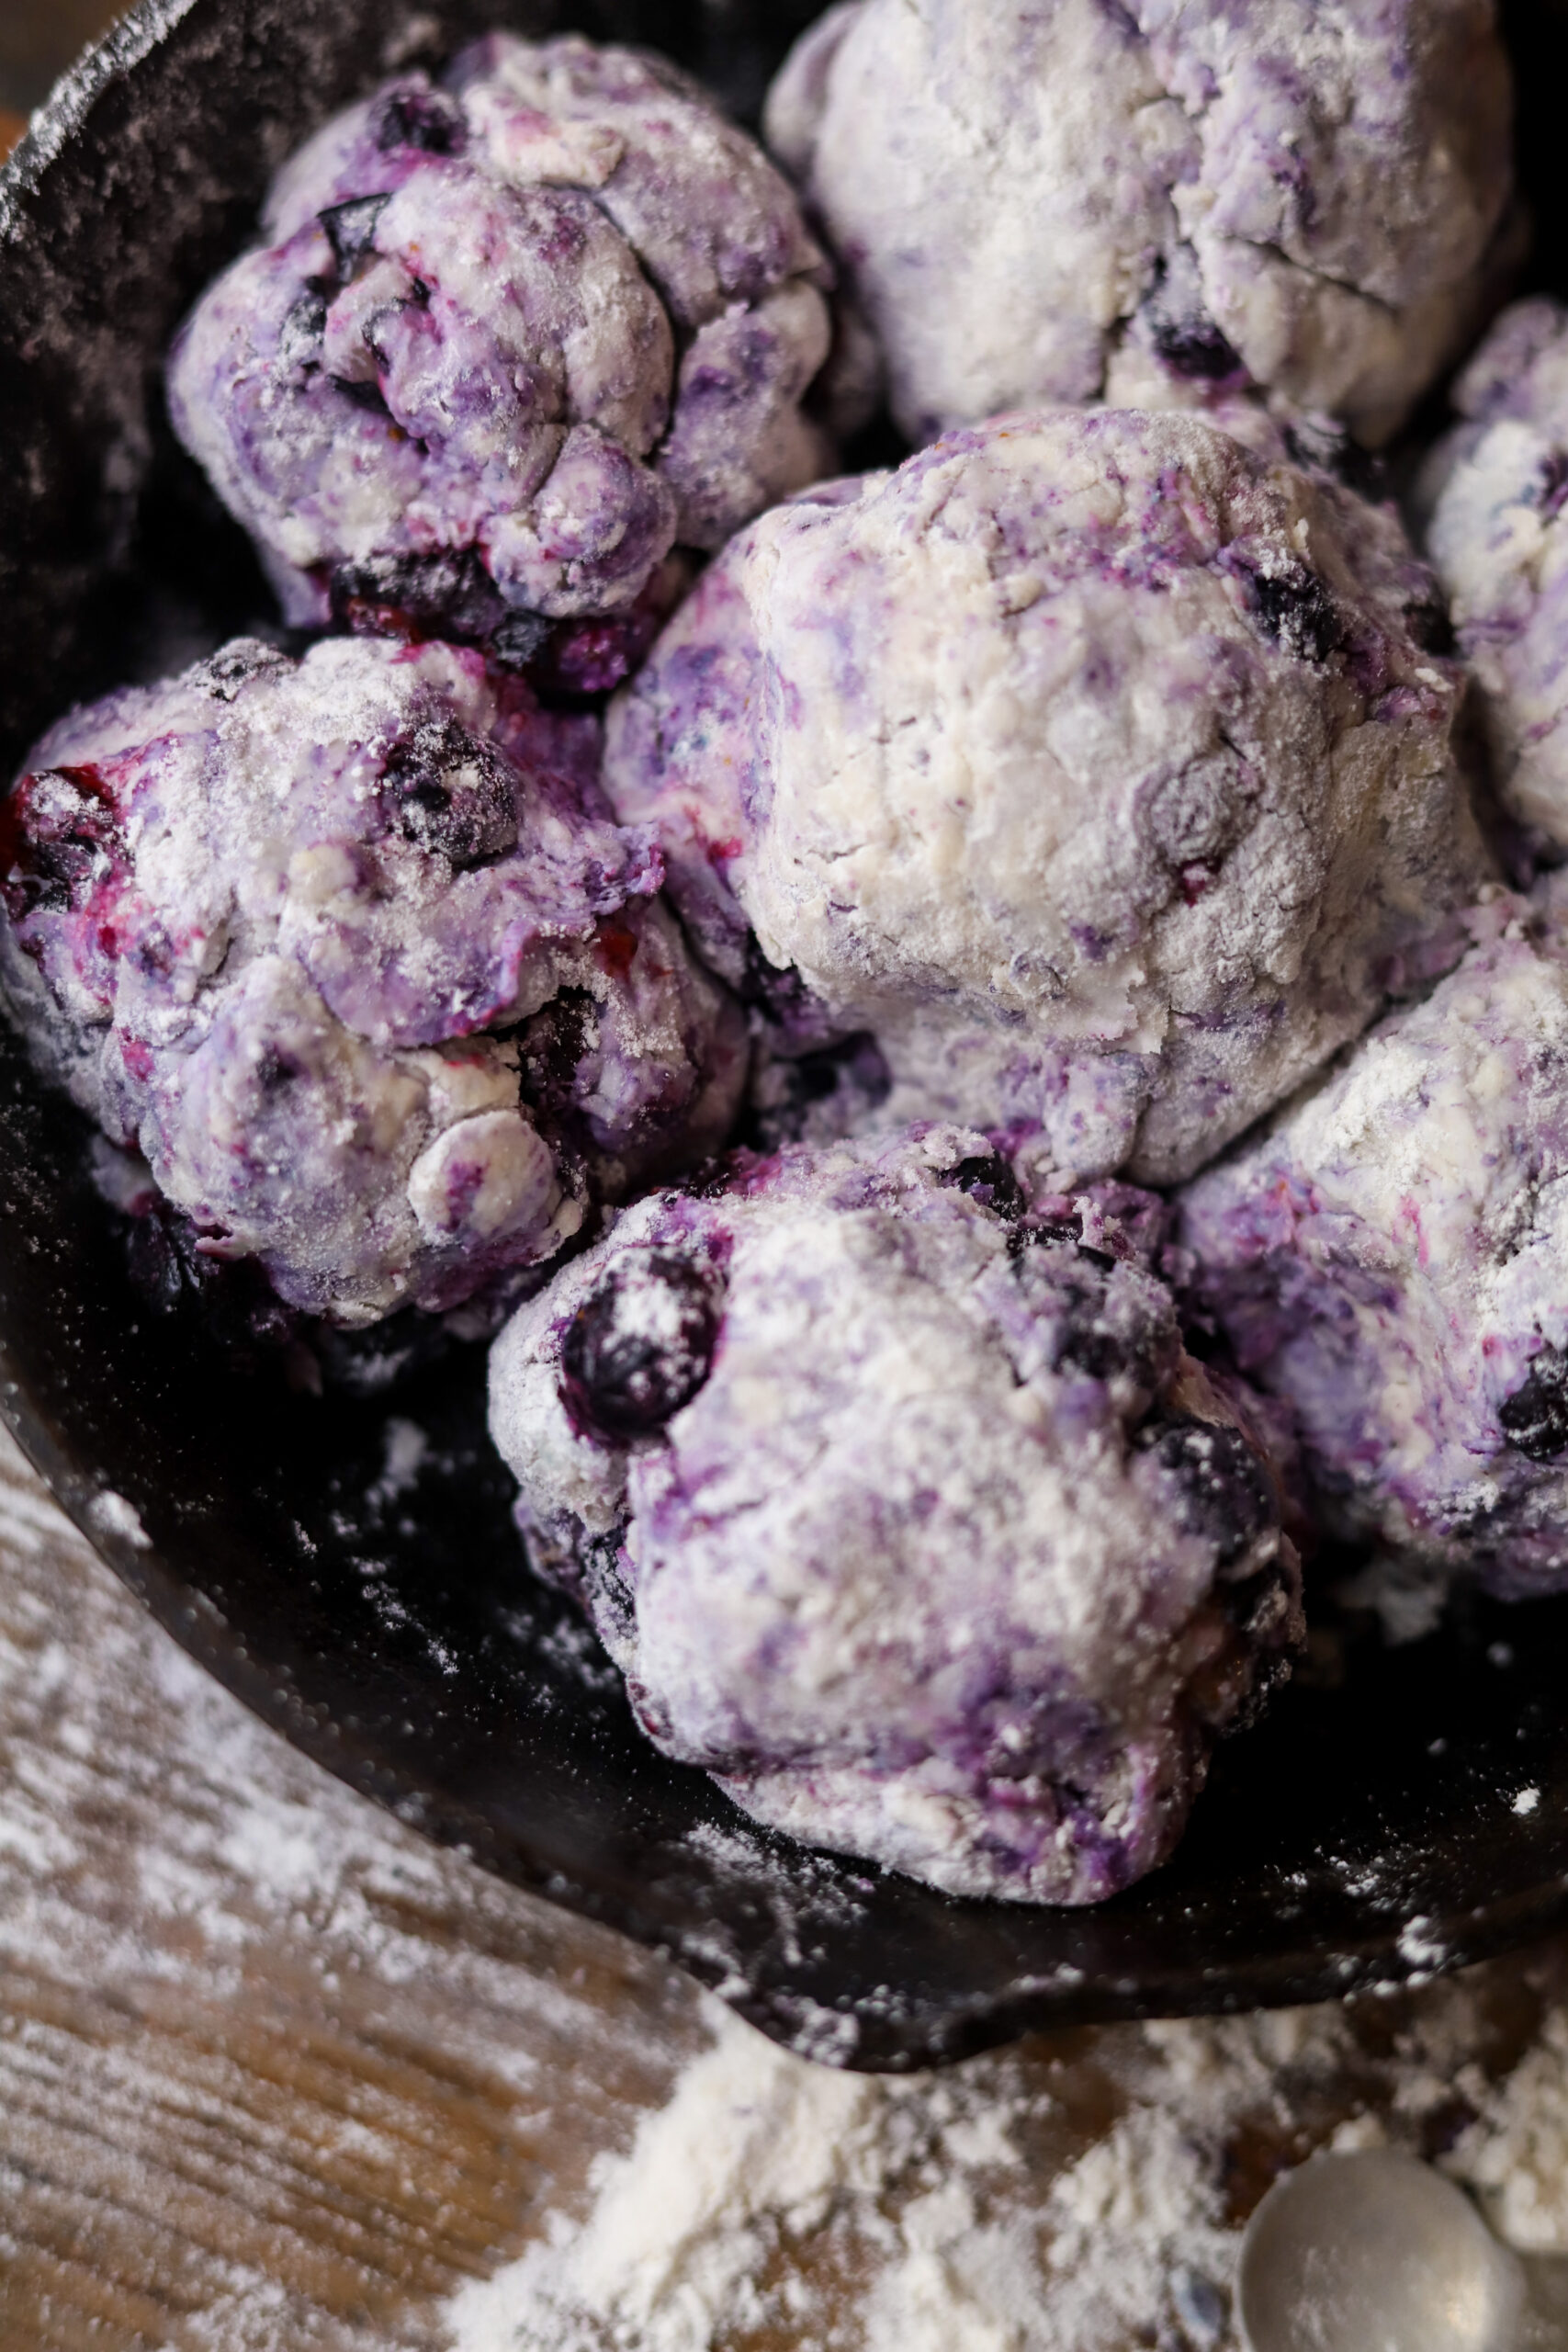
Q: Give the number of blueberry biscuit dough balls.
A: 7